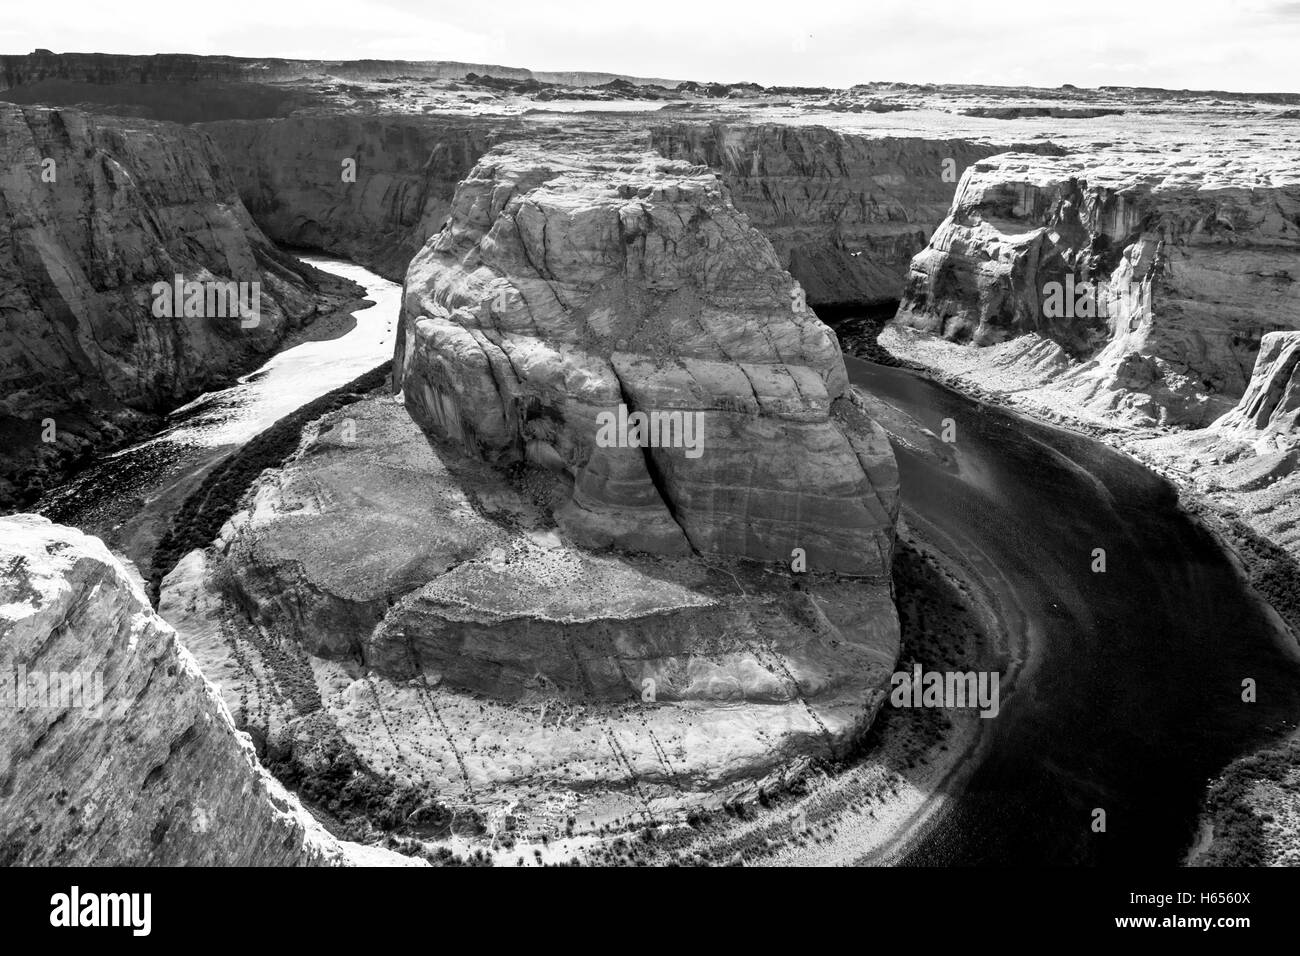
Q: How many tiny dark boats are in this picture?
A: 3